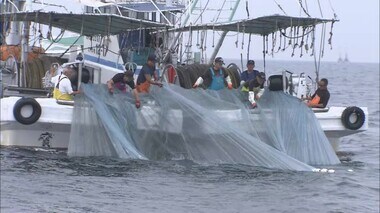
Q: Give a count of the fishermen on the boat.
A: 7